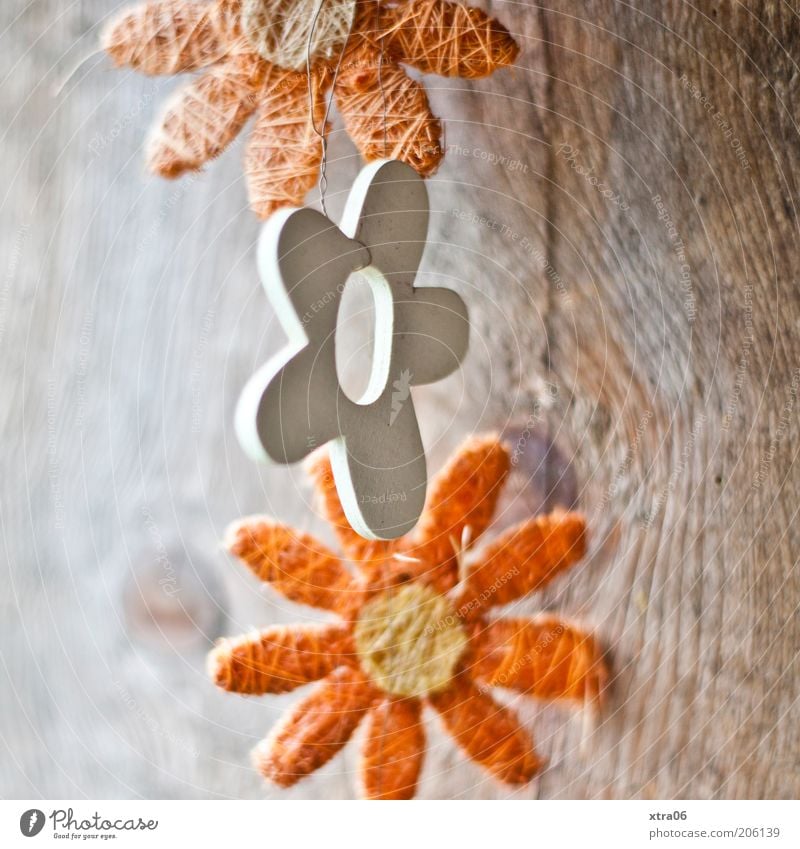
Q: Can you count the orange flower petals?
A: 14